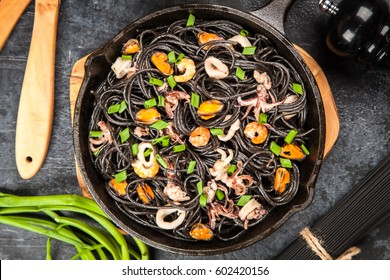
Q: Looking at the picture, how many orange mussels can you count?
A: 10